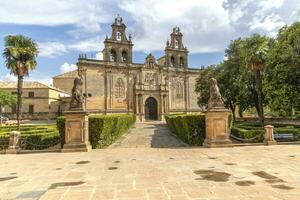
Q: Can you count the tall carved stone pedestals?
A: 2